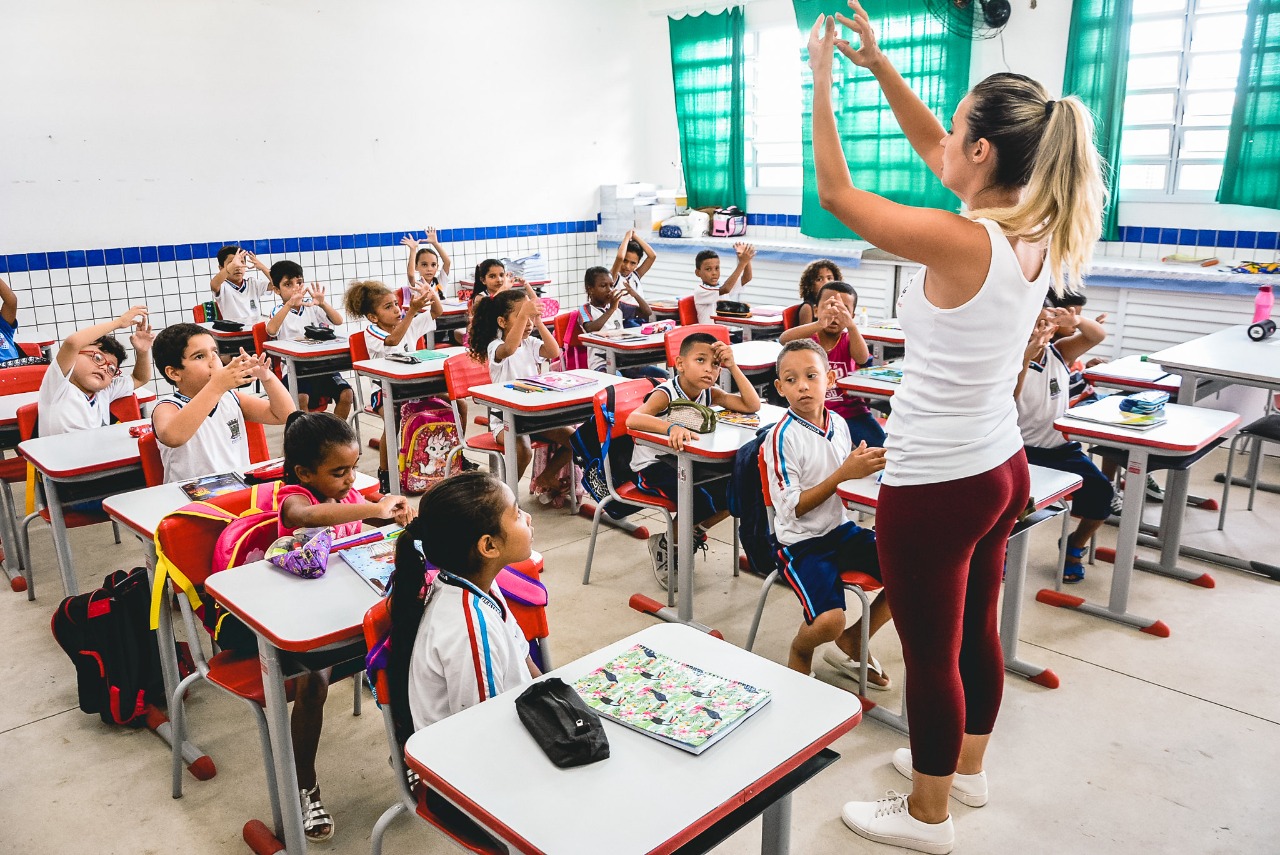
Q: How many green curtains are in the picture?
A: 4